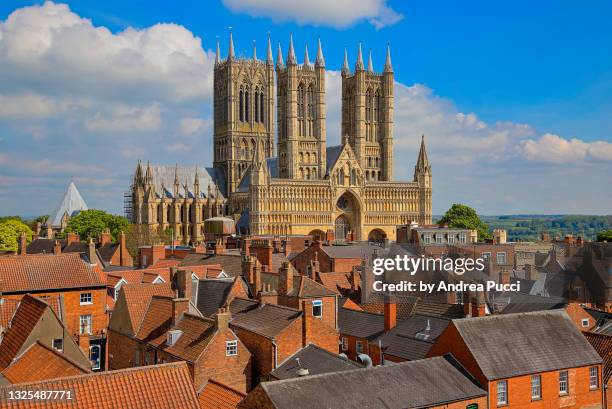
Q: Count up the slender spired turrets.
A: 12